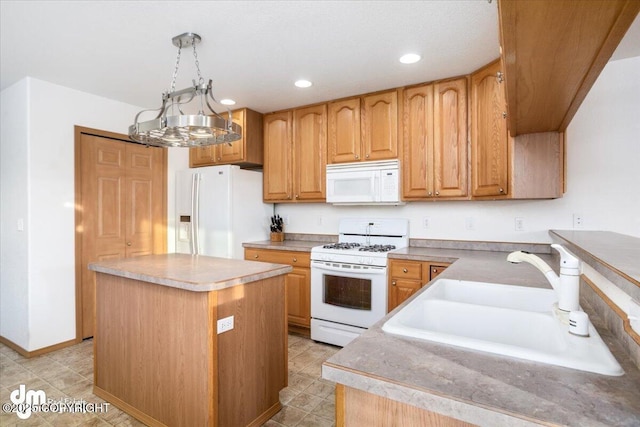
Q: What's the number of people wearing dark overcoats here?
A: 0